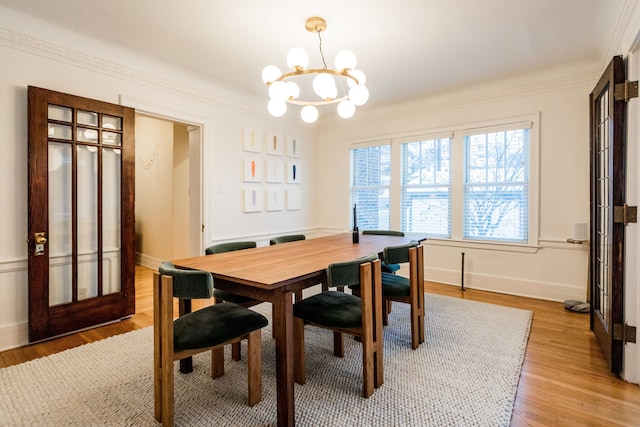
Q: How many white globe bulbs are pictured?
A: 12